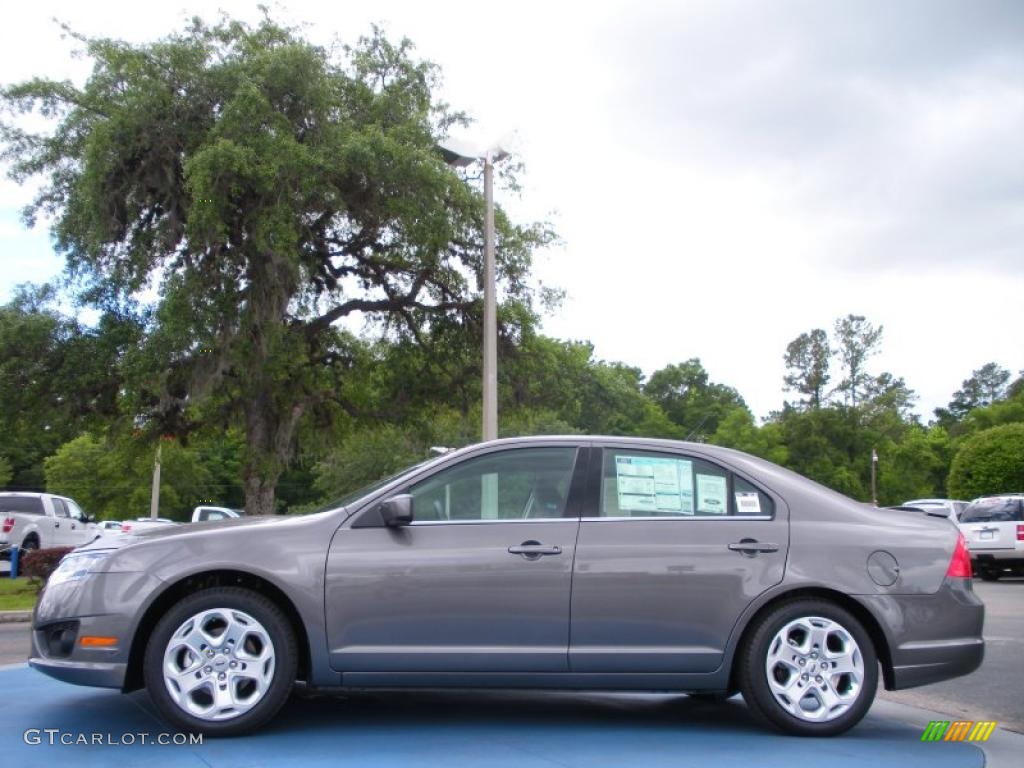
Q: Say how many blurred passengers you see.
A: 0